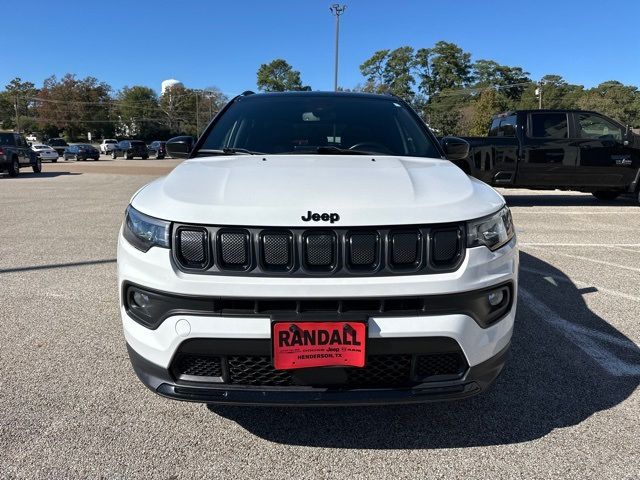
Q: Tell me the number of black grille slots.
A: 7